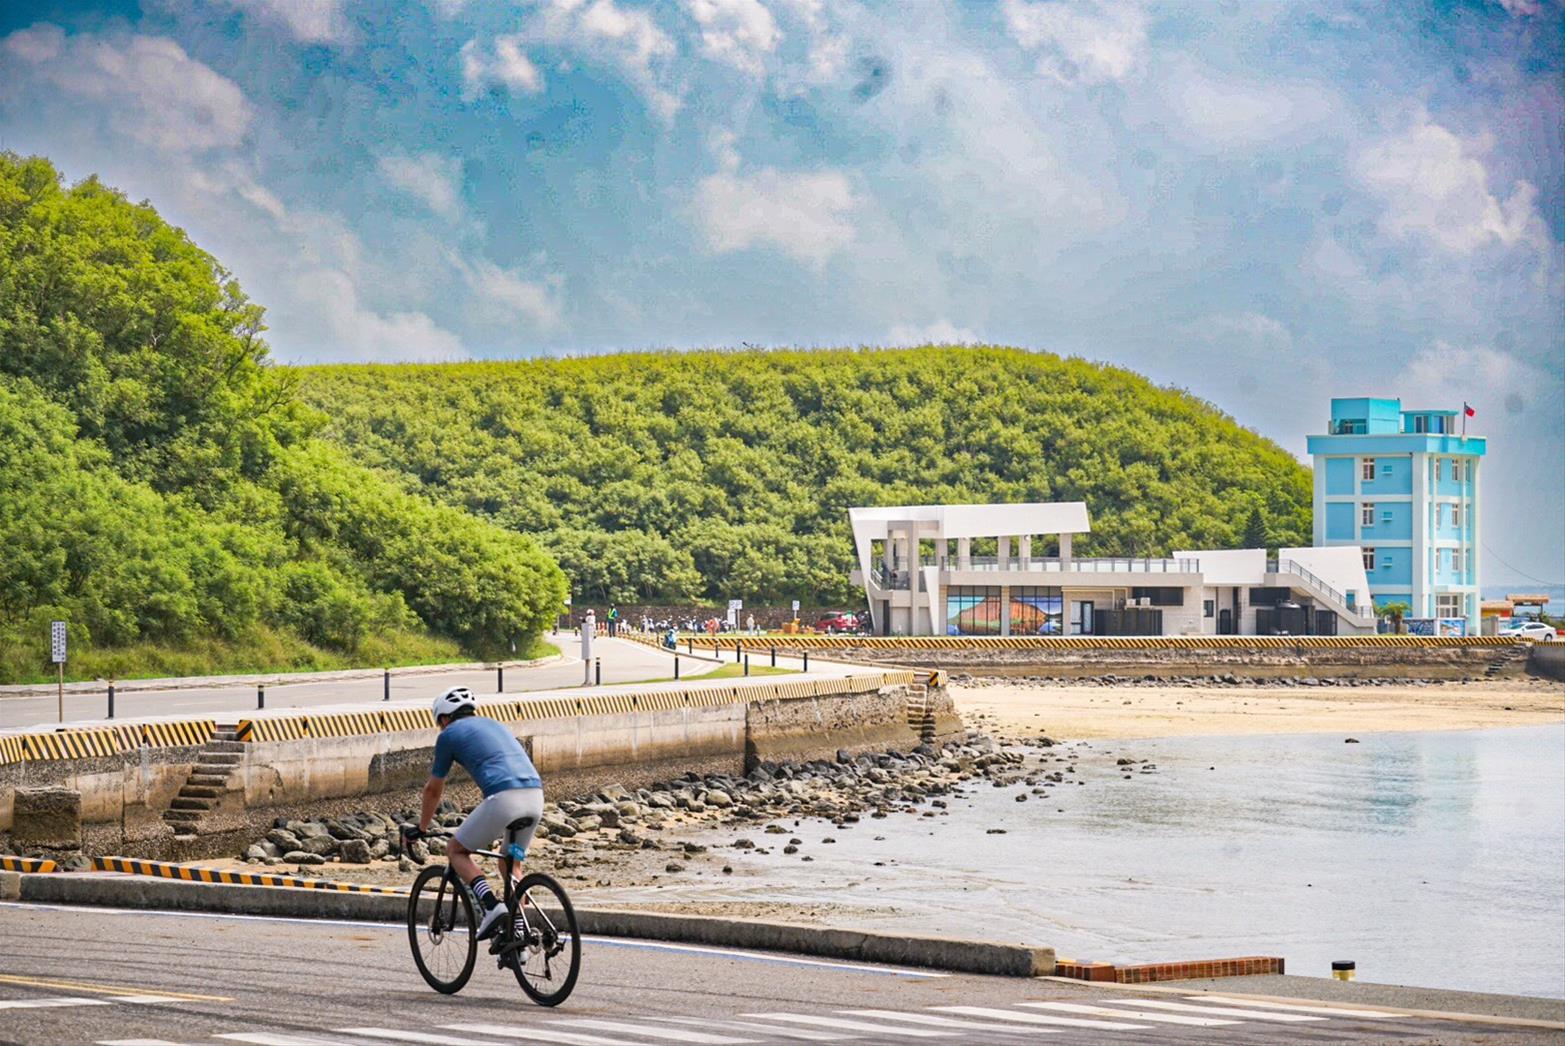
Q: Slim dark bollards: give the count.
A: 12